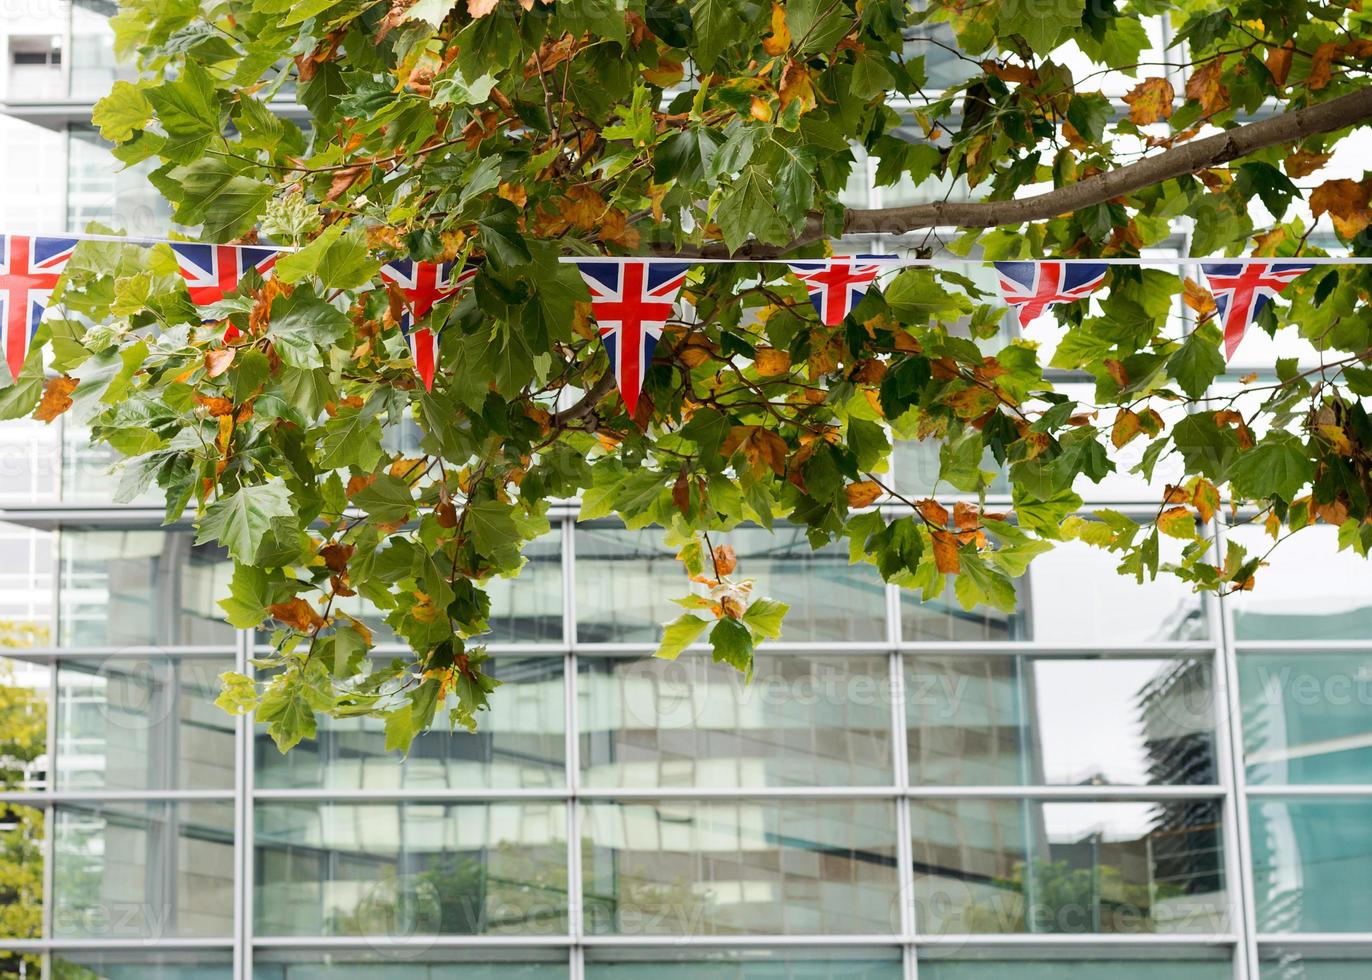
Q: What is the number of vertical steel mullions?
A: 5